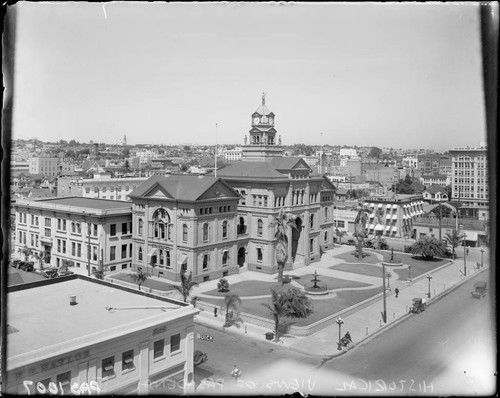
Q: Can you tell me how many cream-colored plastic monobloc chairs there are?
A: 0